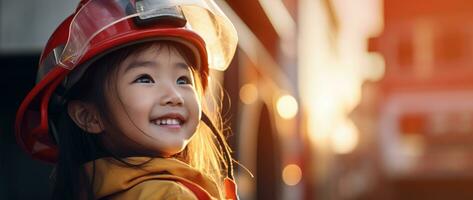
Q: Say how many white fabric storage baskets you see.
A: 0